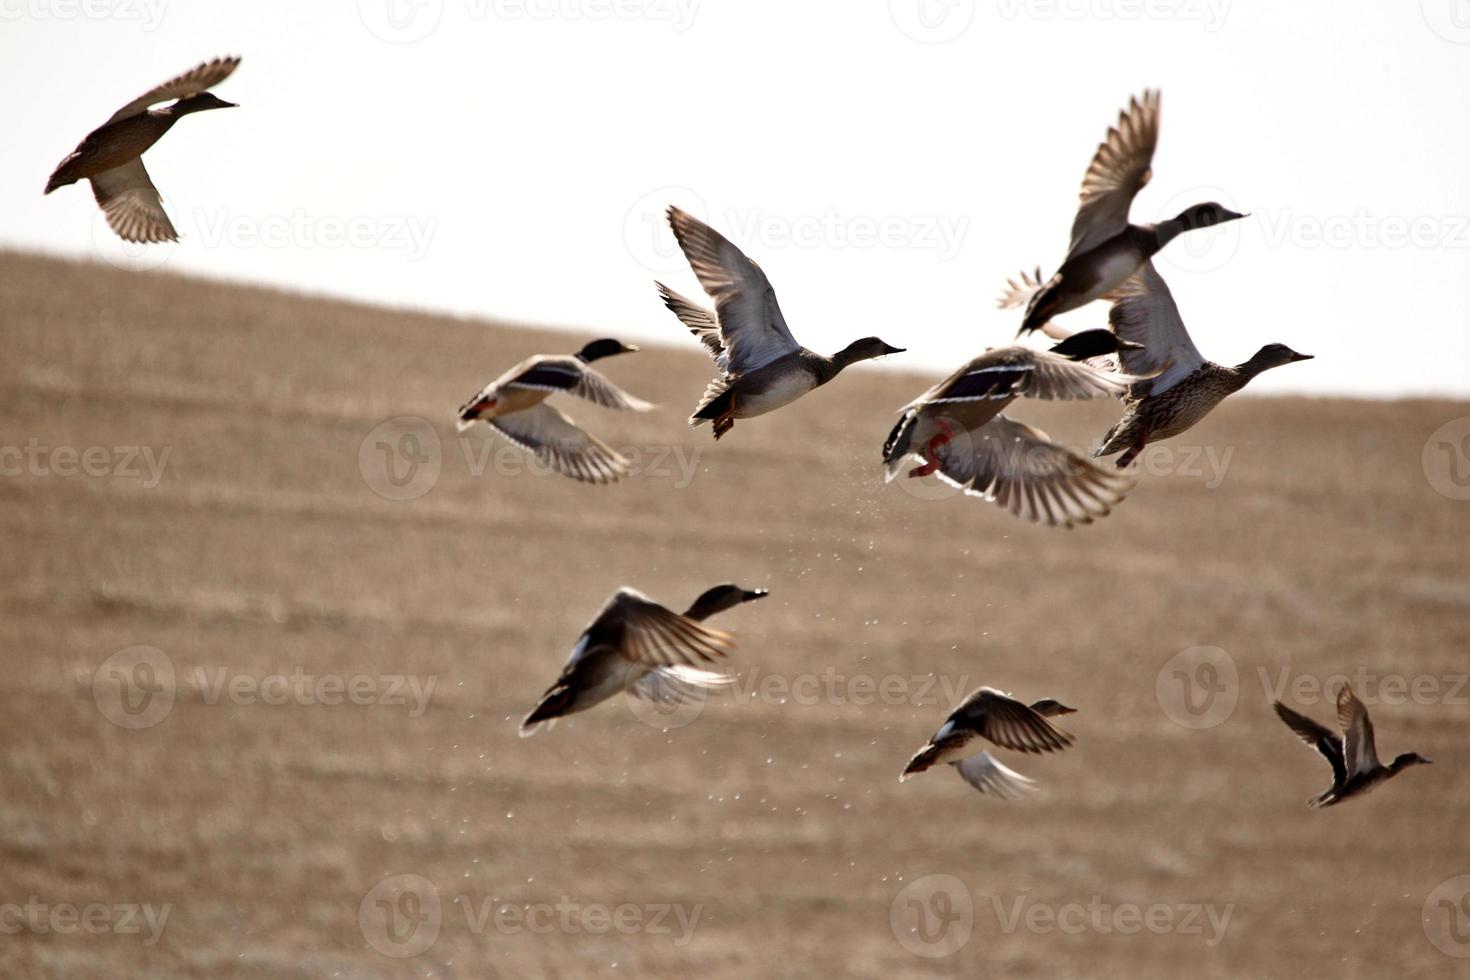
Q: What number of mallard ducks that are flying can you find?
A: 9